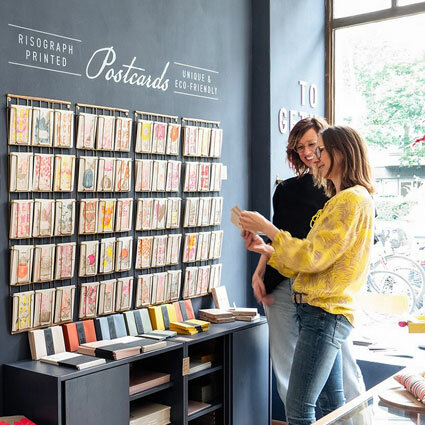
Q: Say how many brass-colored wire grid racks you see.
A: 4